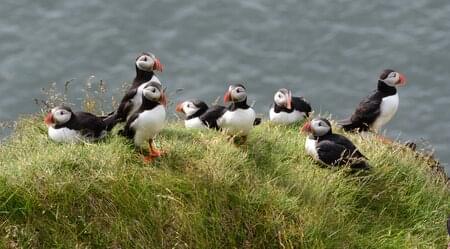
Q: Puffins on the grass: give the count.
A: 8